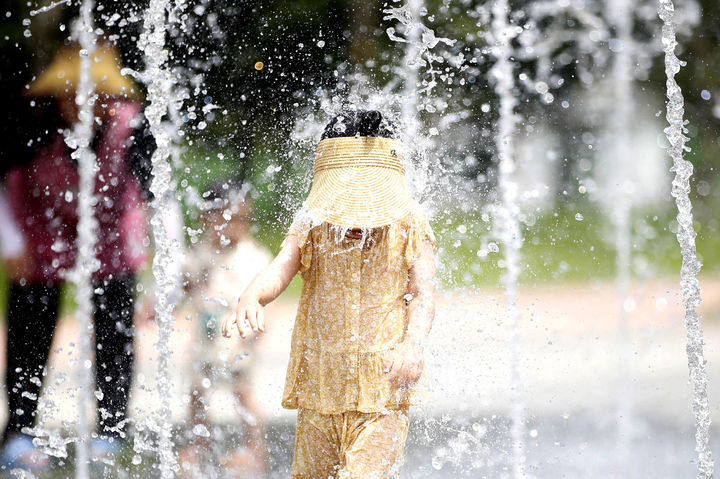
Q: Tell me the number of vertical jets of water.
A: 6